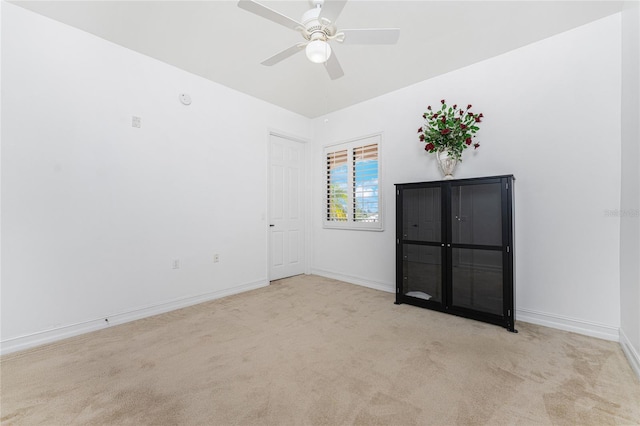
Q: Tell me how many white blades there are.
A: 5